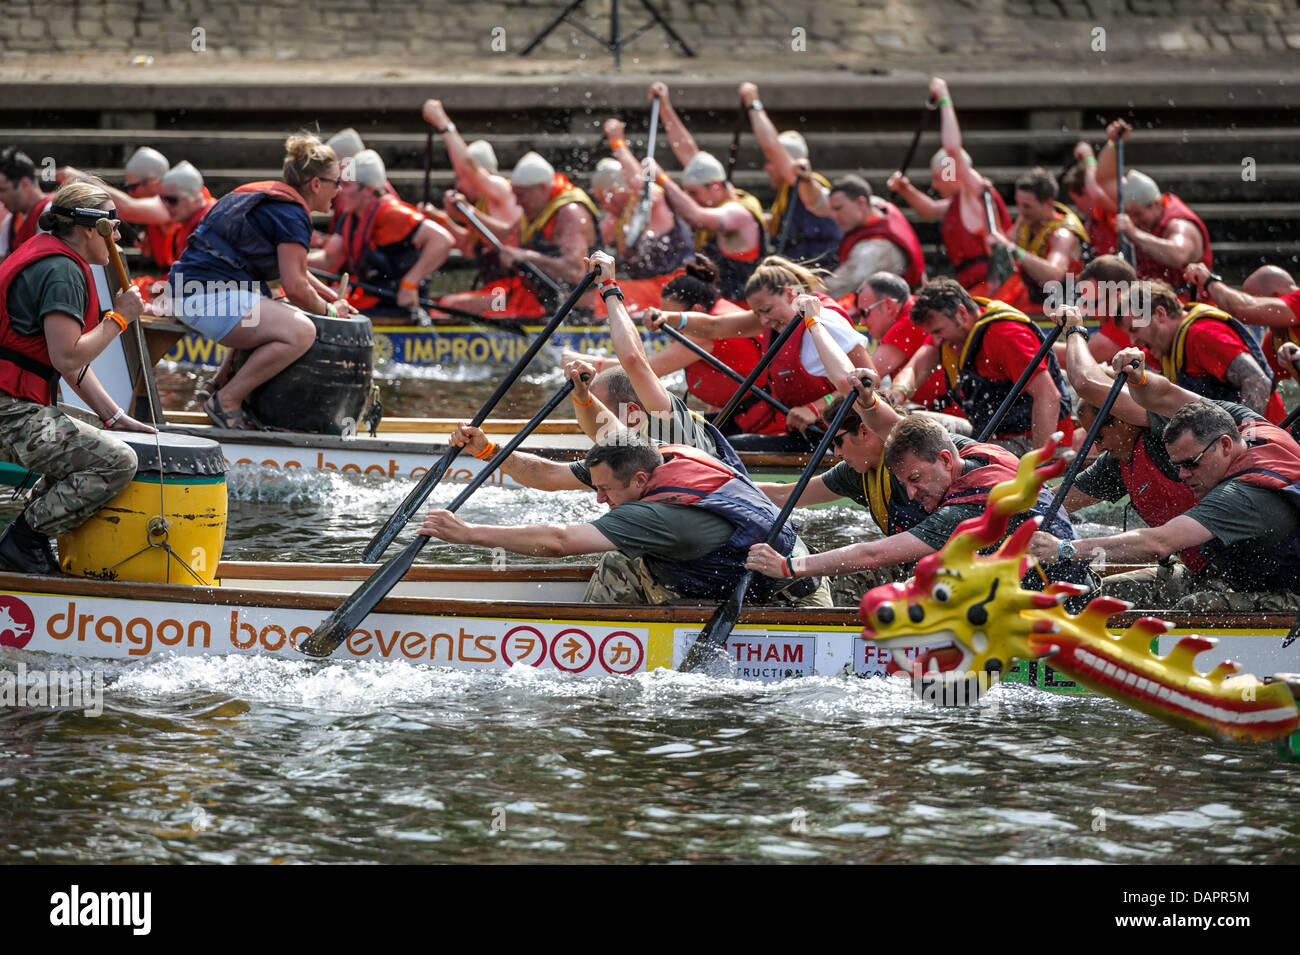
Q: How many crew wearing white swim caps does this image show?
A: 11